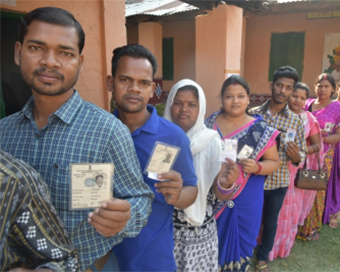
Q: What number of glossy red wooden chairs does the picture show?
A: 0